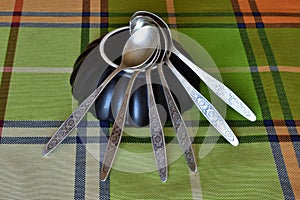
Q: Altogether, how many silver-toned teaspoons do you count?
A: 6